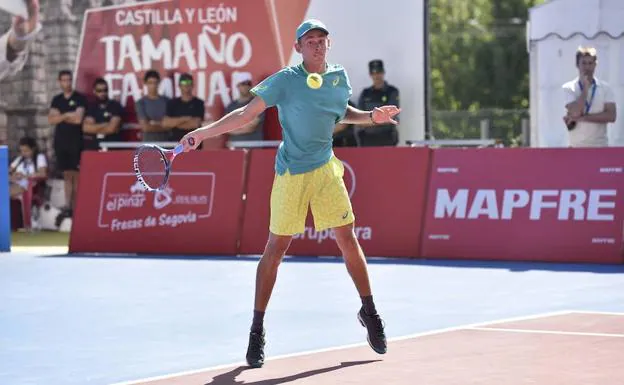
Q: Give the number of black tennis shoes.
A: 2